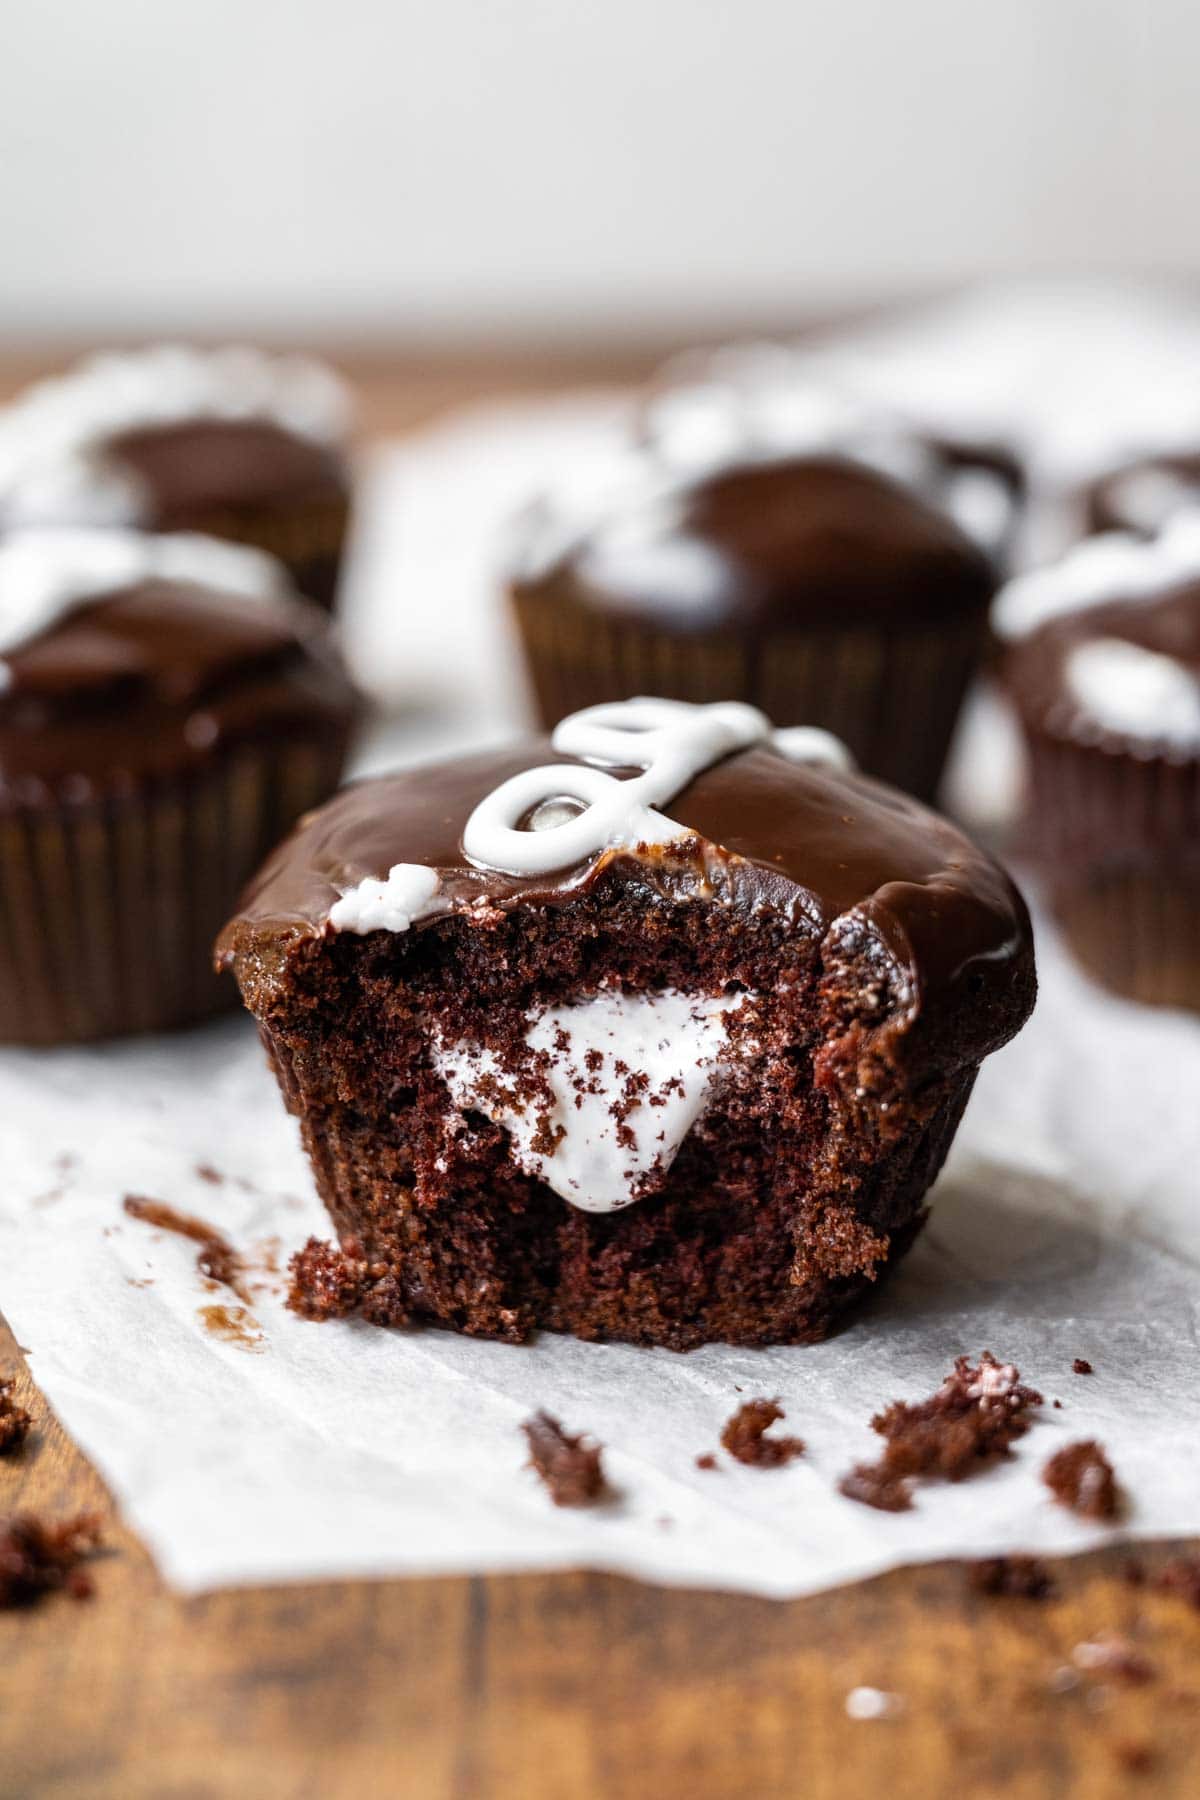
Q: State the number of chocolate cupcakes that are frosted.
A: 7